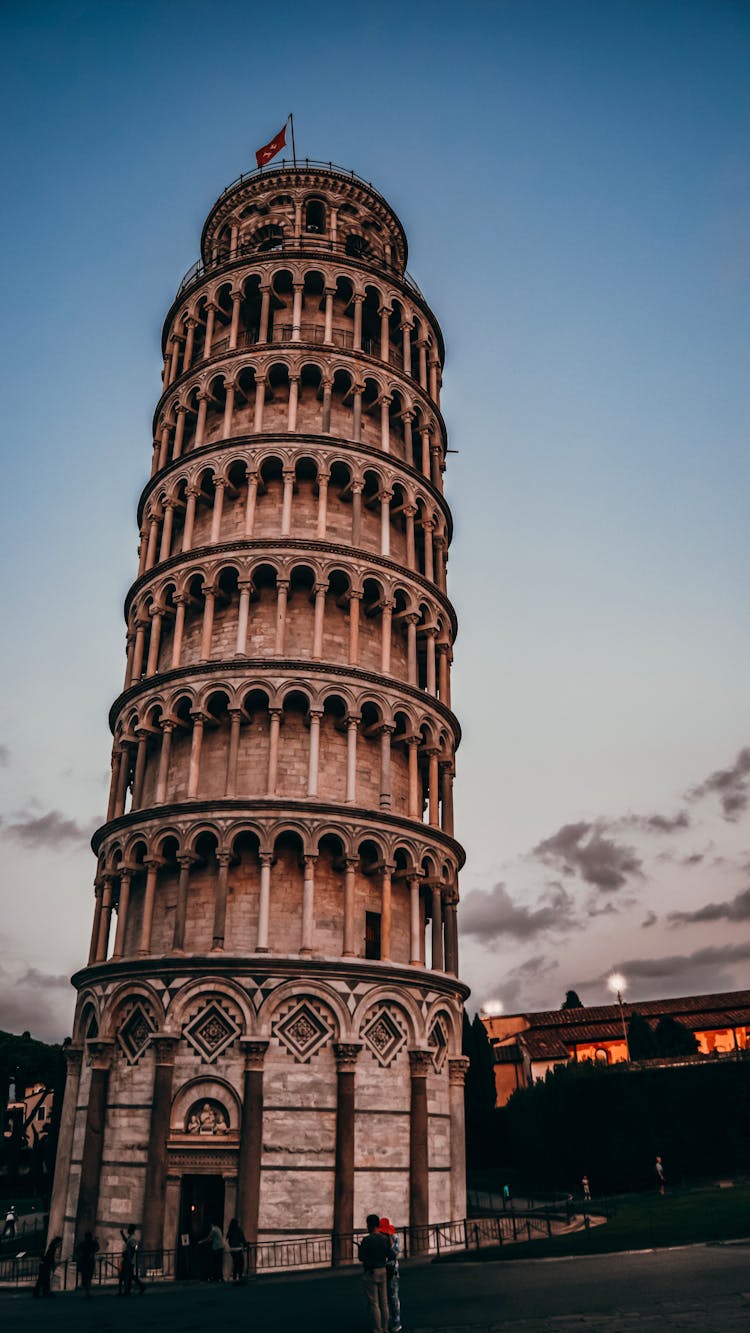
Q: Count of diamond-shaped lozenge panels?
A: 5